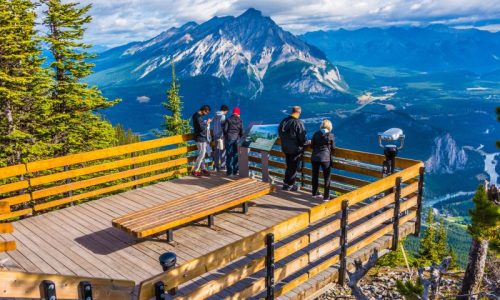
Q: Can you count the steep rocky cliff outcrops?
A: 1